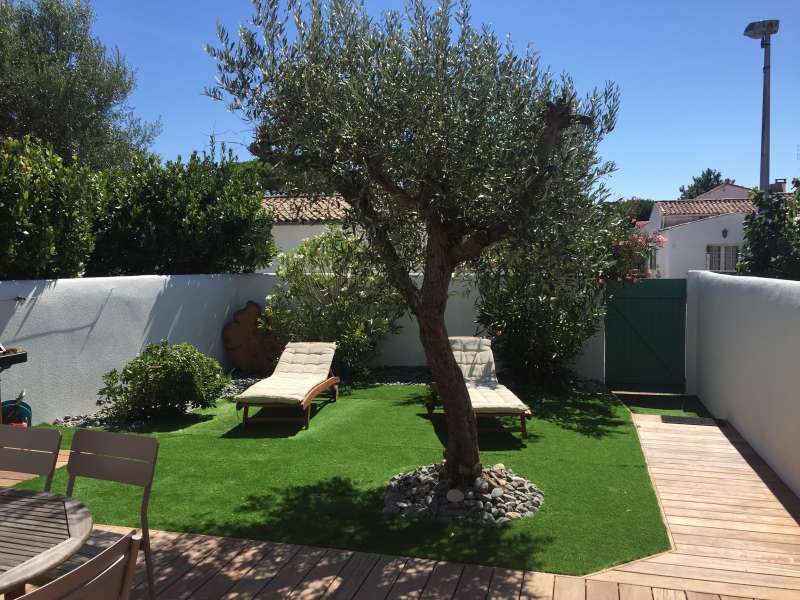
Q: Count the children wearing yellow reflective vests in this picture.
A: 0